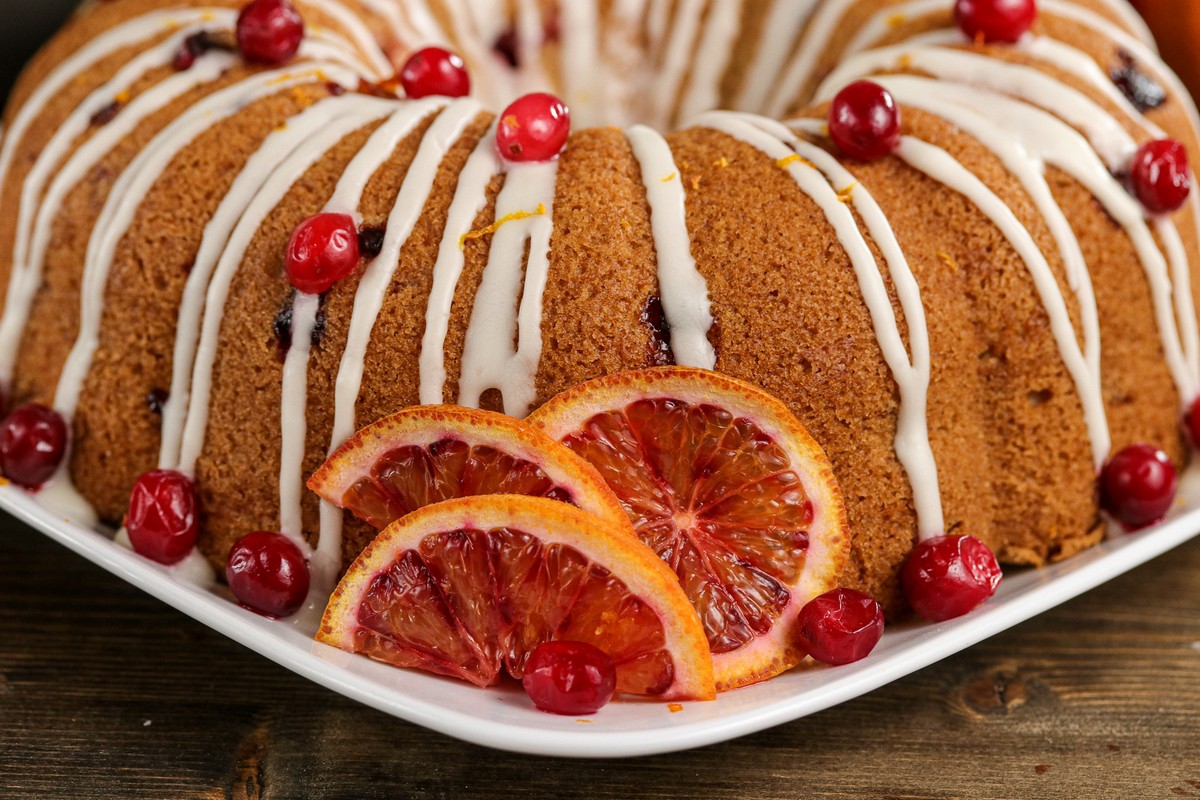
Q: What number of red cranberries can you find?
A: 15